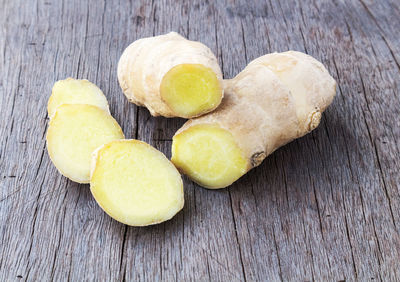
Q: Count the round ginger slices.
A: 3